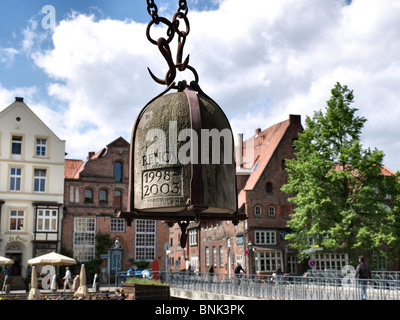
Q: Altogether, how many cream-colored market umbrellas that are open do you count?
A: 2